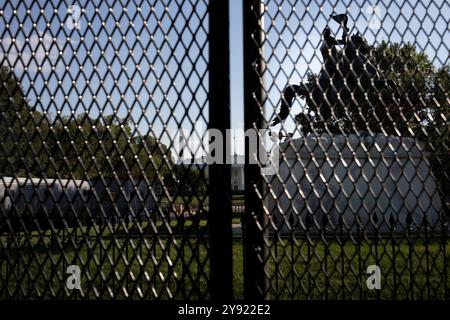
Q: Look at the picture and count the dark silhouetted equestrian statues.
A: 1